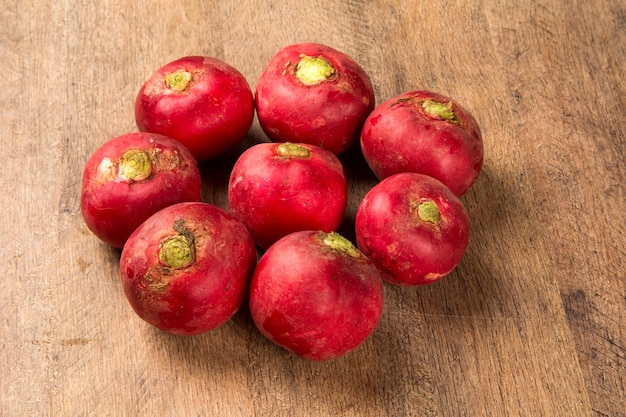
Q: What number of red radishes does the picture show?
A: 8